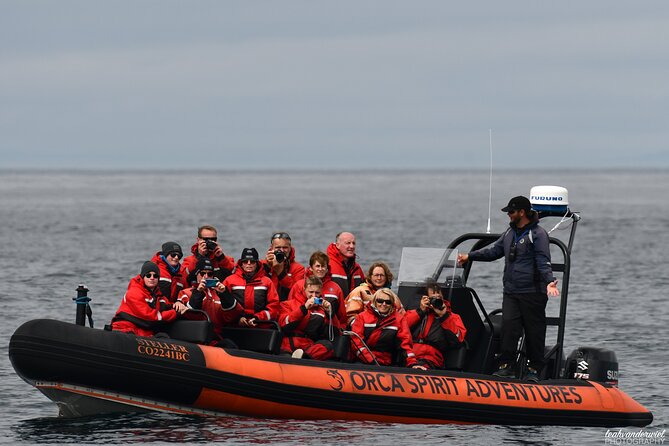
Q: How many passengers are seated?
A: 12